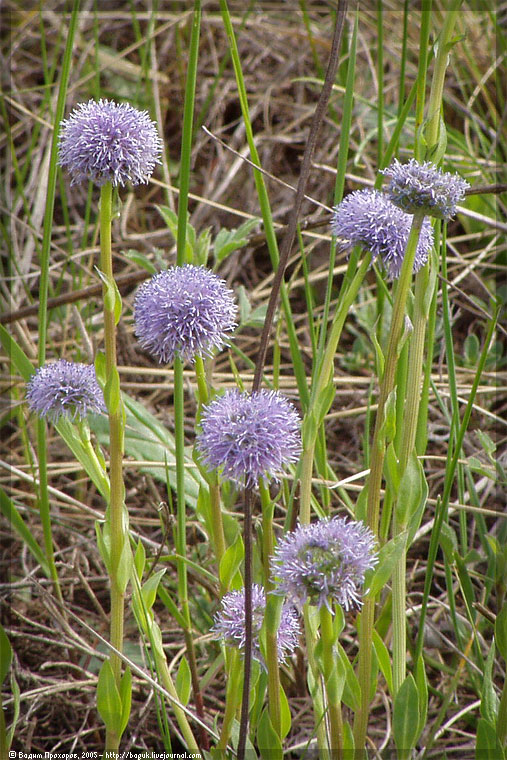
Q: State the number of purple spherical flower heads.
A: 8